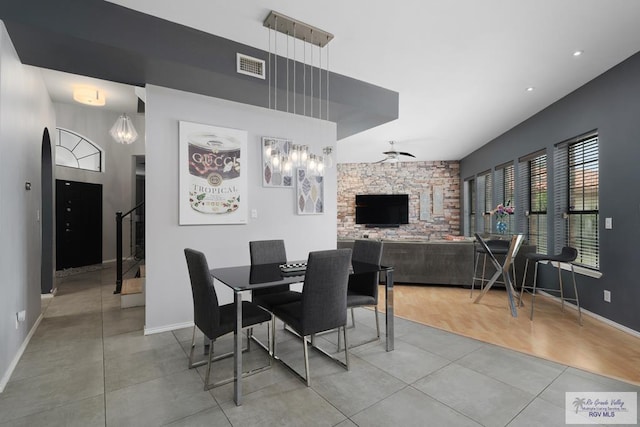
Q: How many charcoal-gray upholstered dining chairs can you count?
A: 4